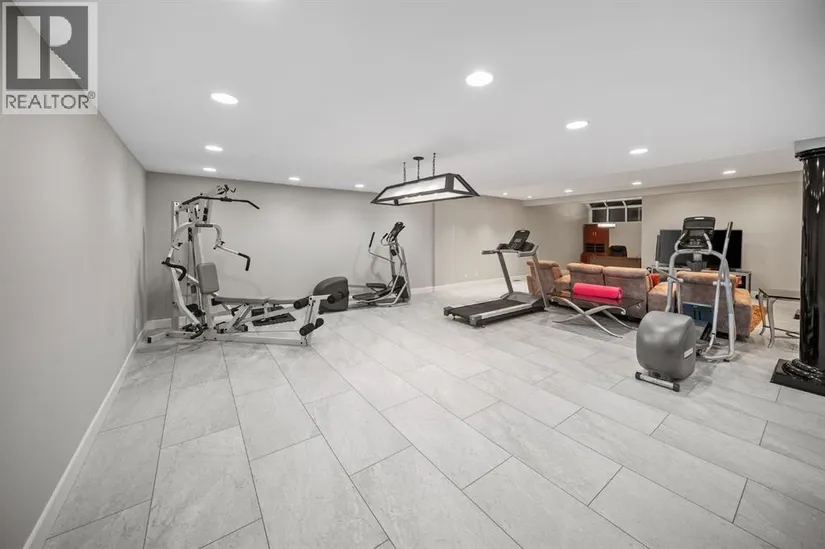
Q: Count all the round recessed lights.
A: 13